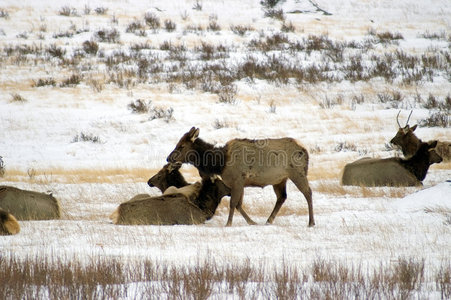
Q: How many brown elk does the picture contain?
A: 7